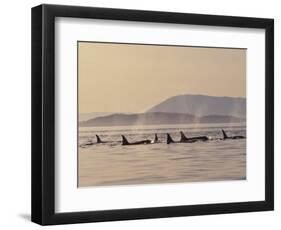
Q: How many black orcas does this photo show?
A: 6